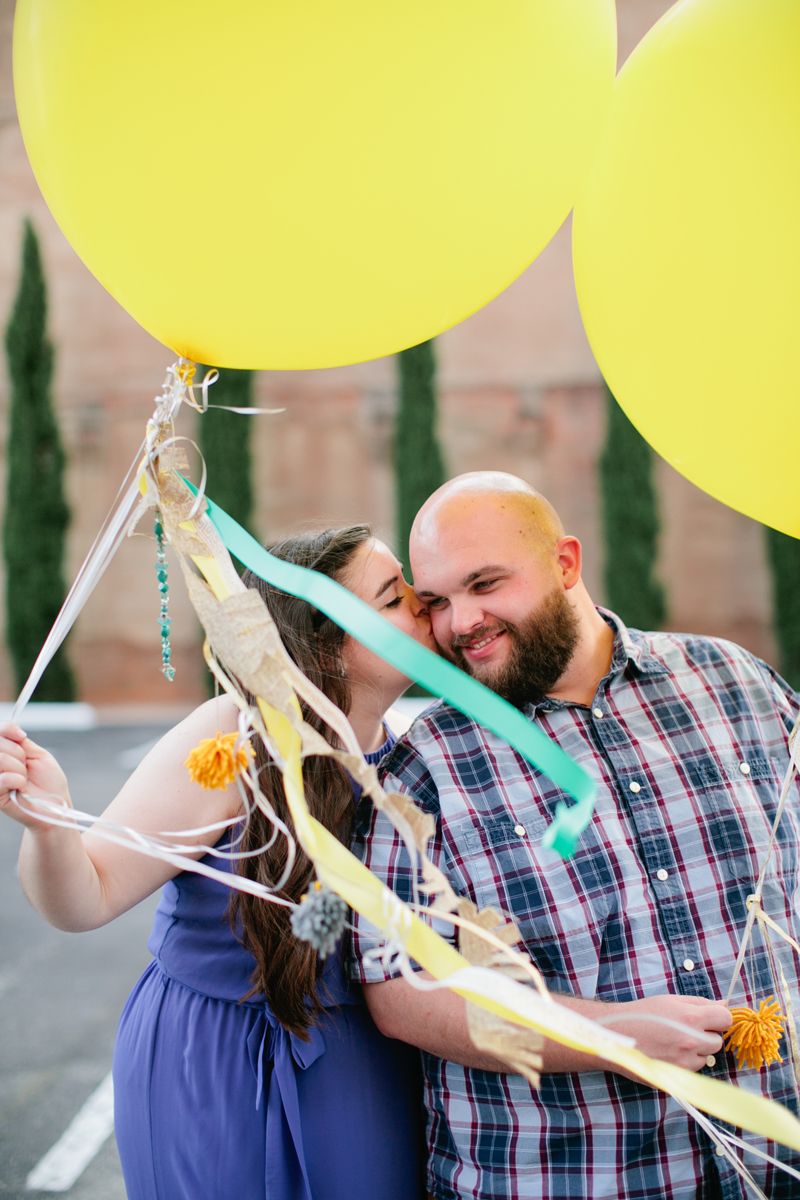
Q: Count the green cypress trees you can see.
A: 5